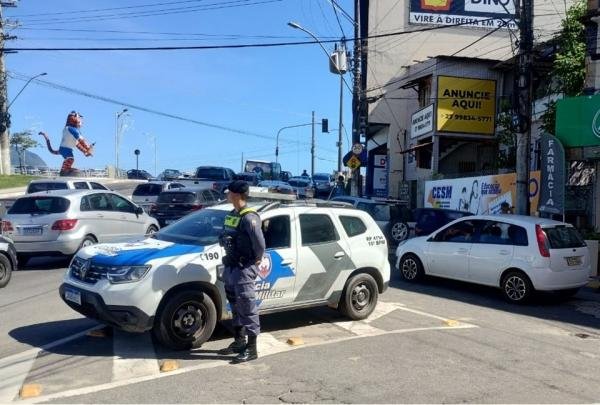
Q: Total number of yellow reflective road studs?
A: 5